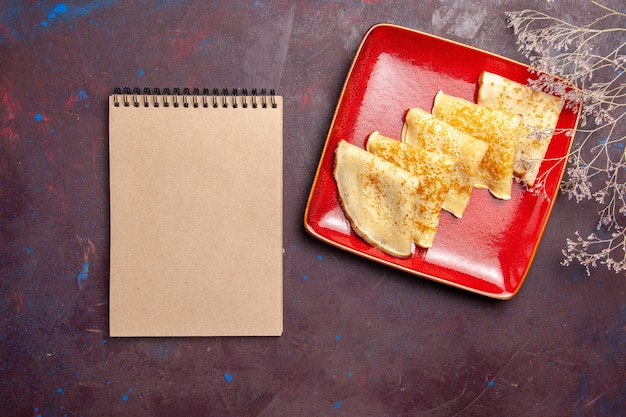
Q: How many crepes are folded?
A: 5